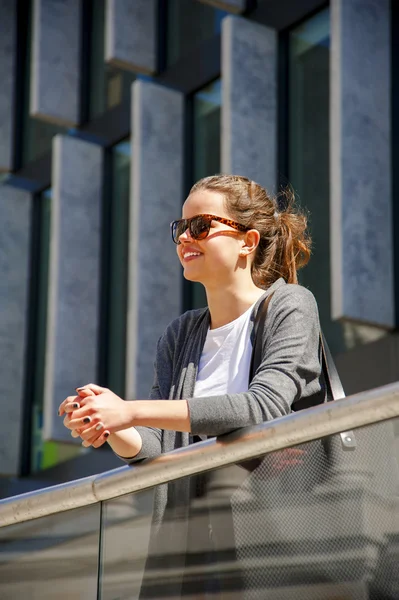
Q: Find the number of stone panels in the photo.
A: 9